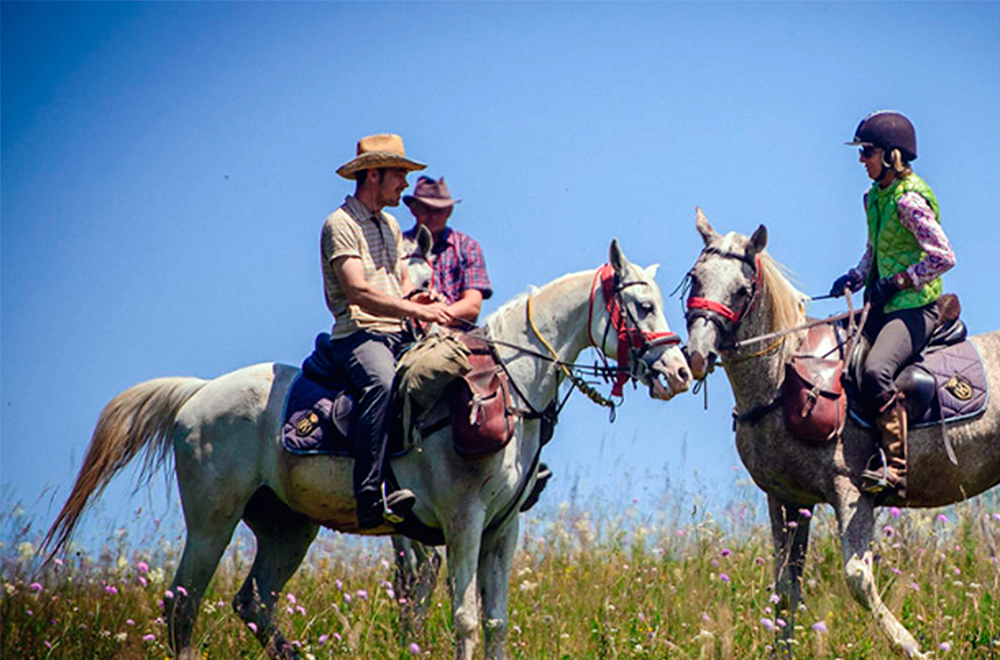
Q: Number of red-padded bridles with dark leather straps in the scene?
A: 2